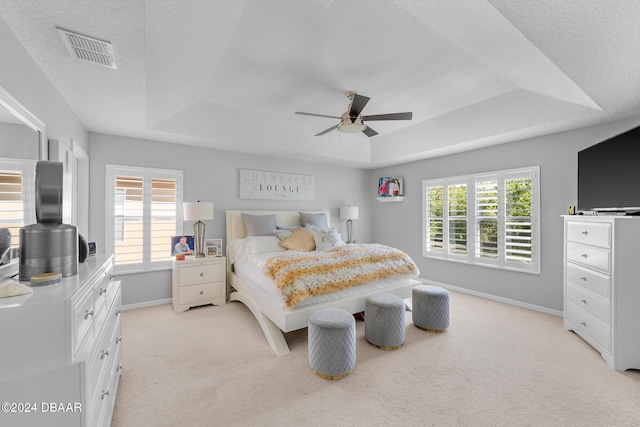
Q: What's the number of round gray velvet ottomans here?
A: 3